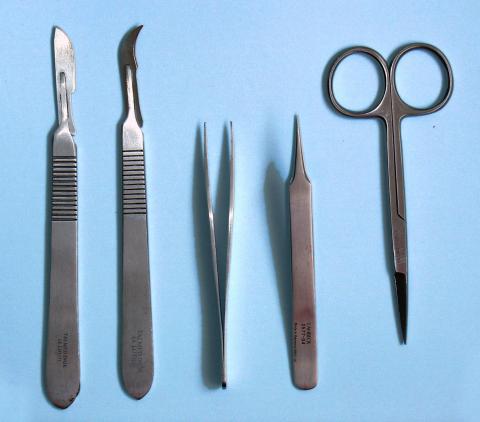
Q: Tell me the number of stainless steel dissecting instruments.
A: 5